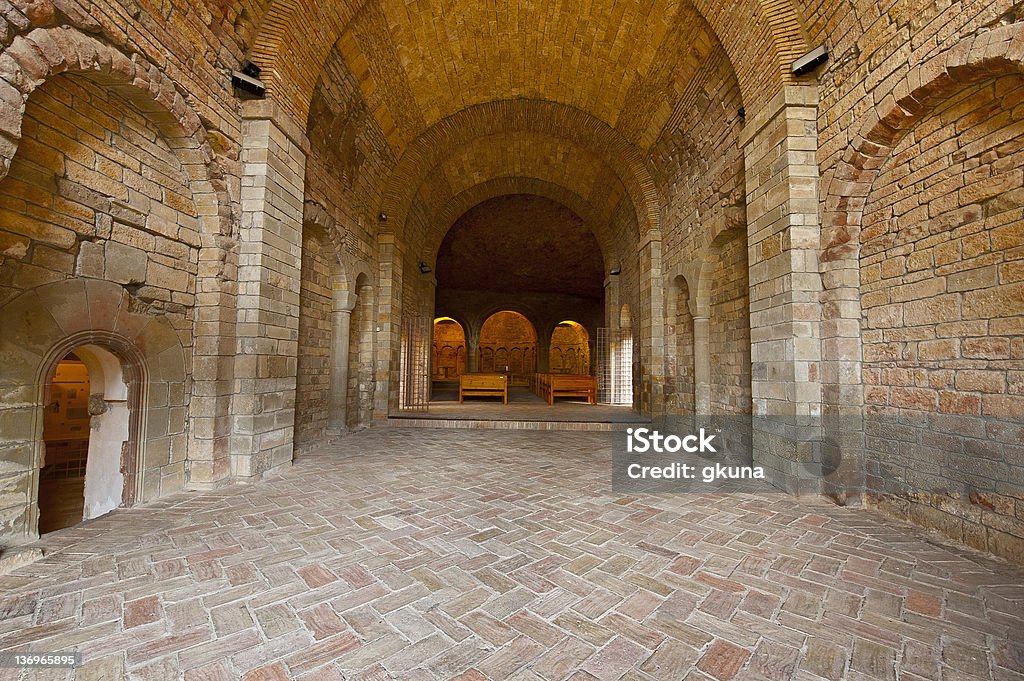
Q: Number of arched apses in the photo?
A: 3